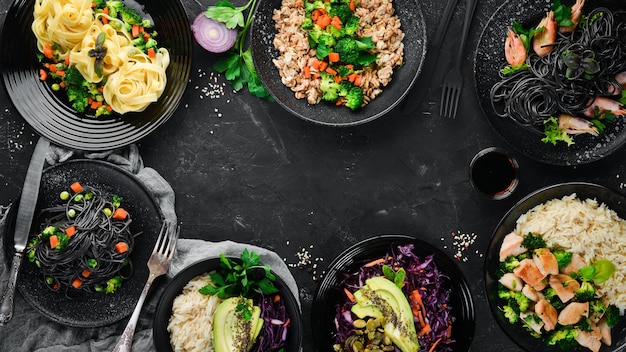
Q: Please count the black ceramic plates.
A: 7